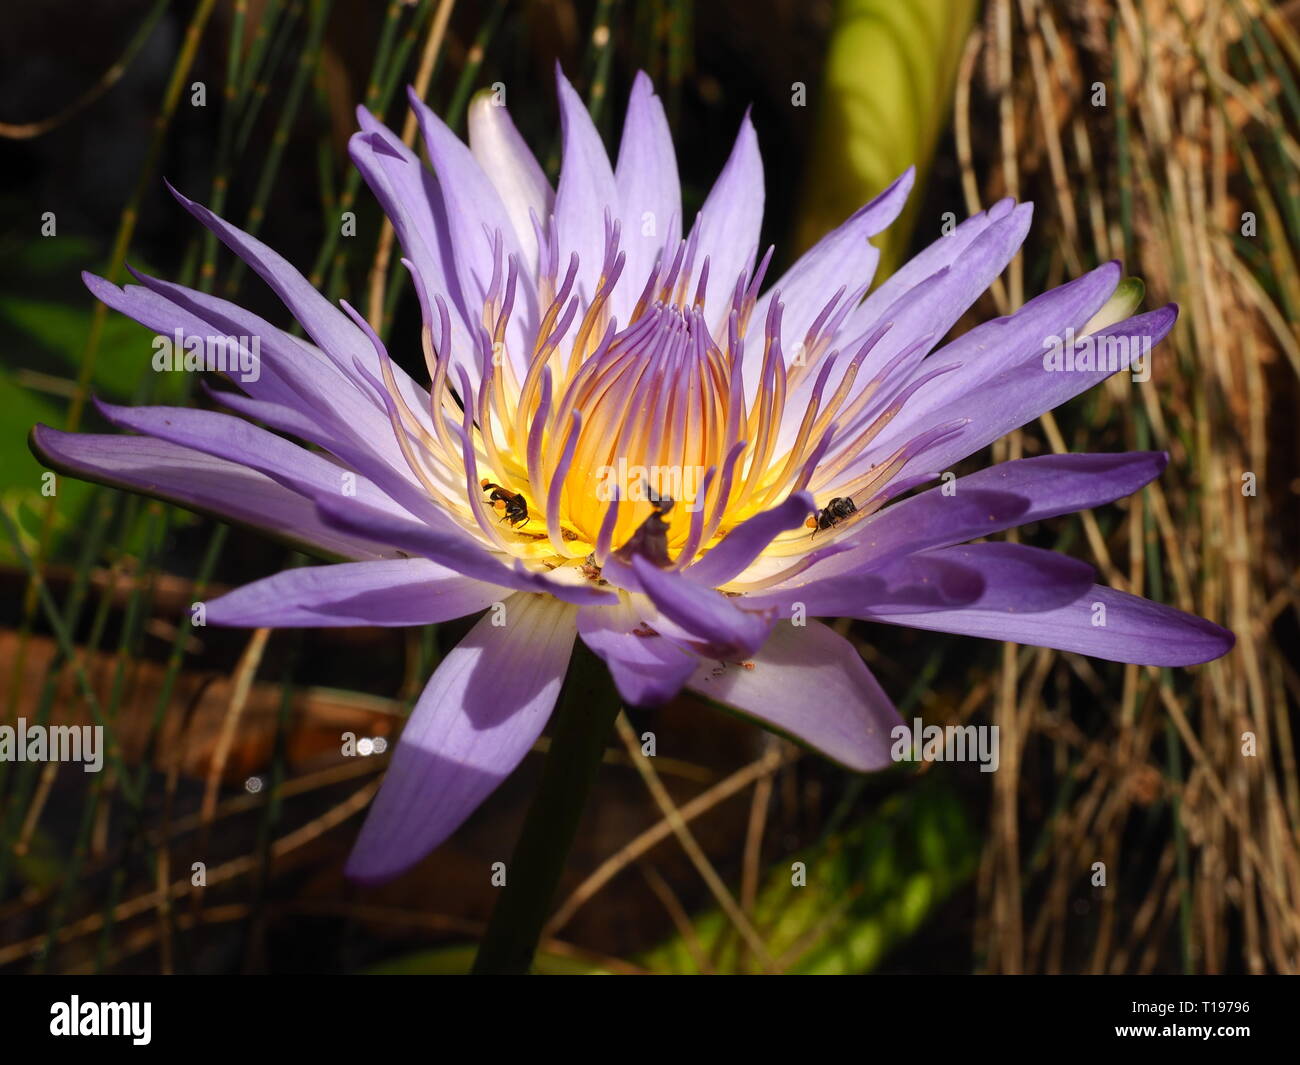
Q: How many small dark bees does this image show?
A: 2